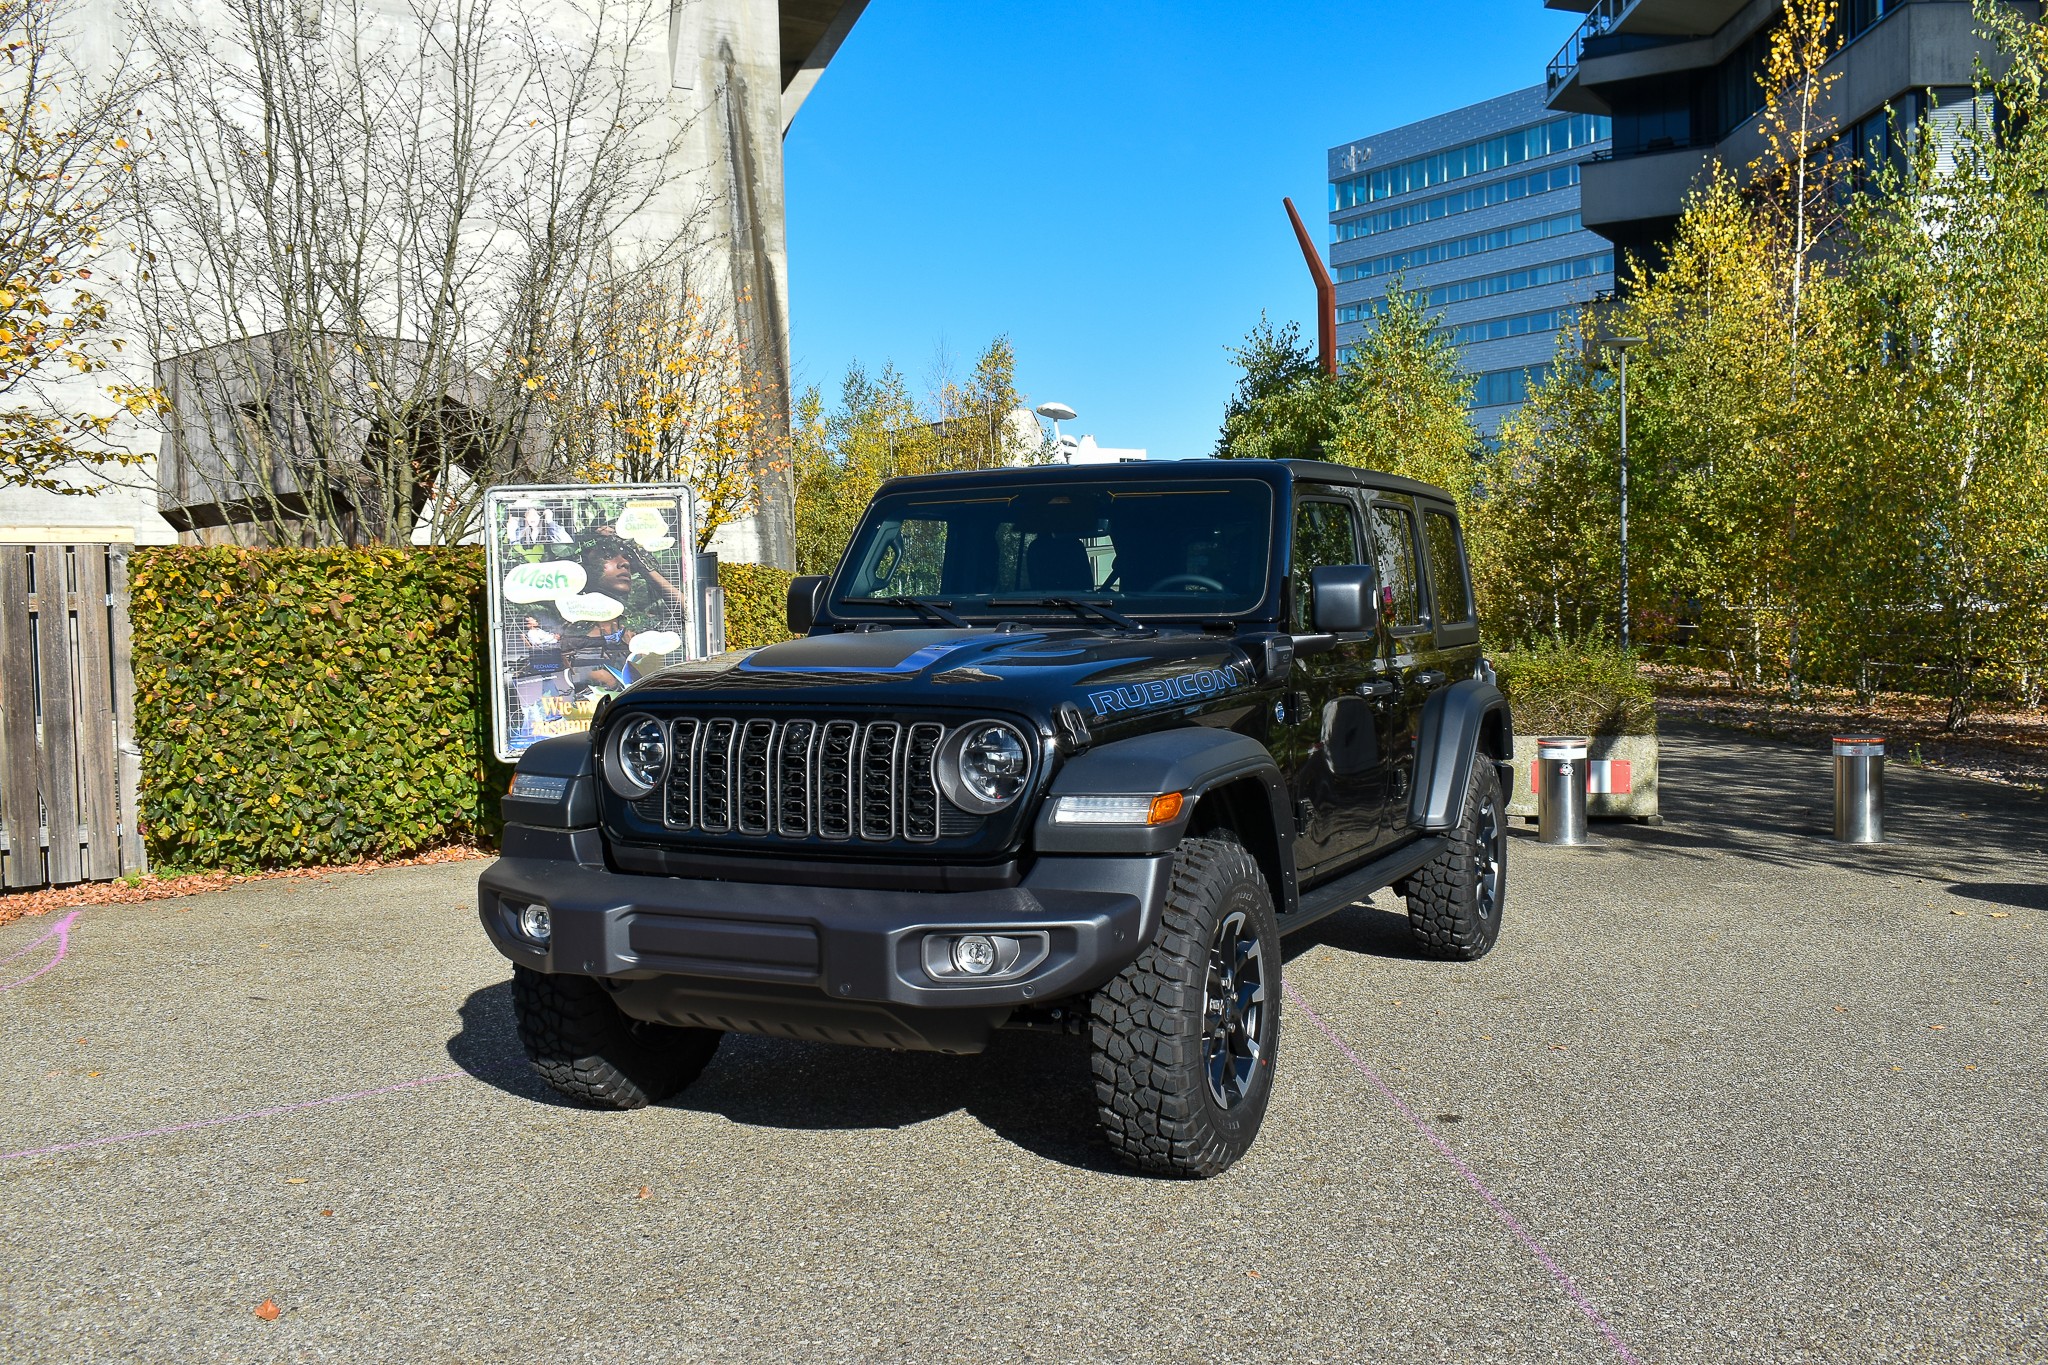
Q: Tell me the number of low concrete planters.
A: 1